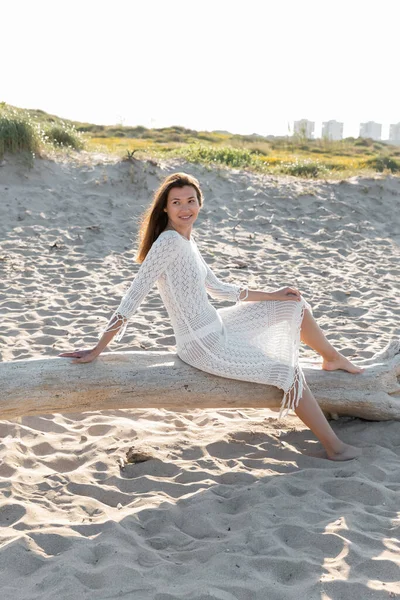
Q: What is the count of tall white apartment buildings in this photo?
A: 4